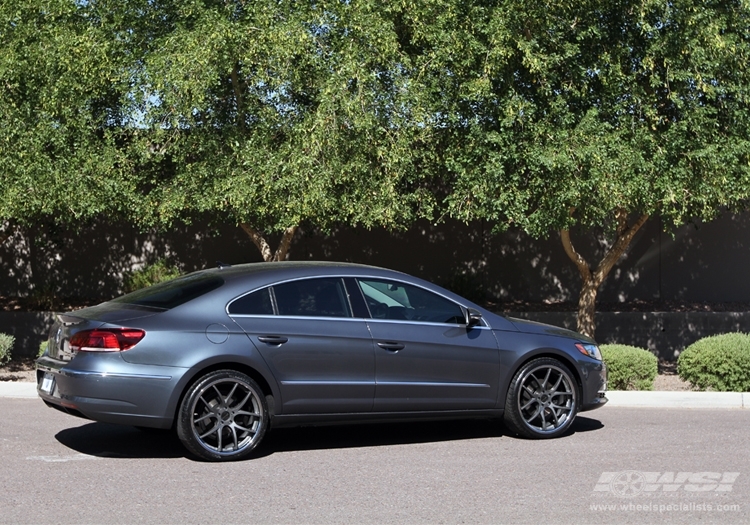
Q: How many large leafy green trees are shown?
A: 2